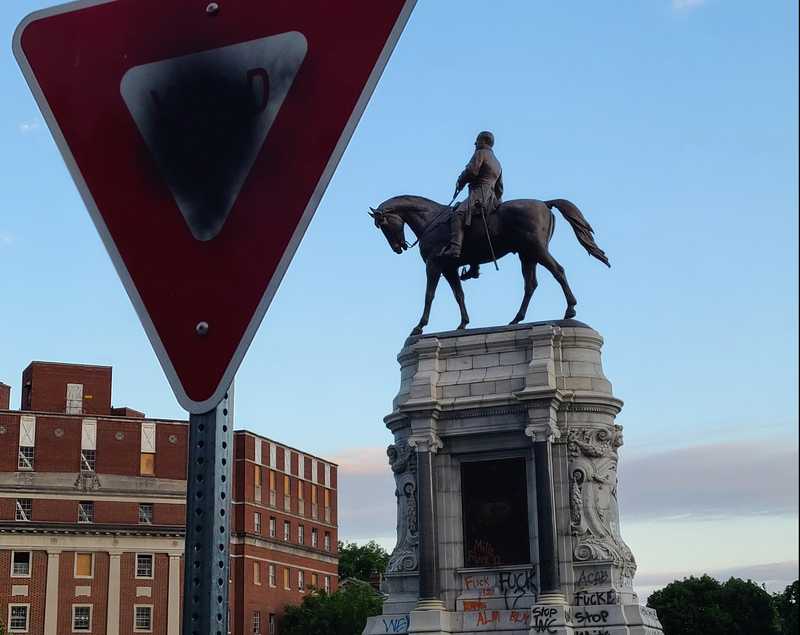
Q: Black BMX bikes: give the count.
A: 0